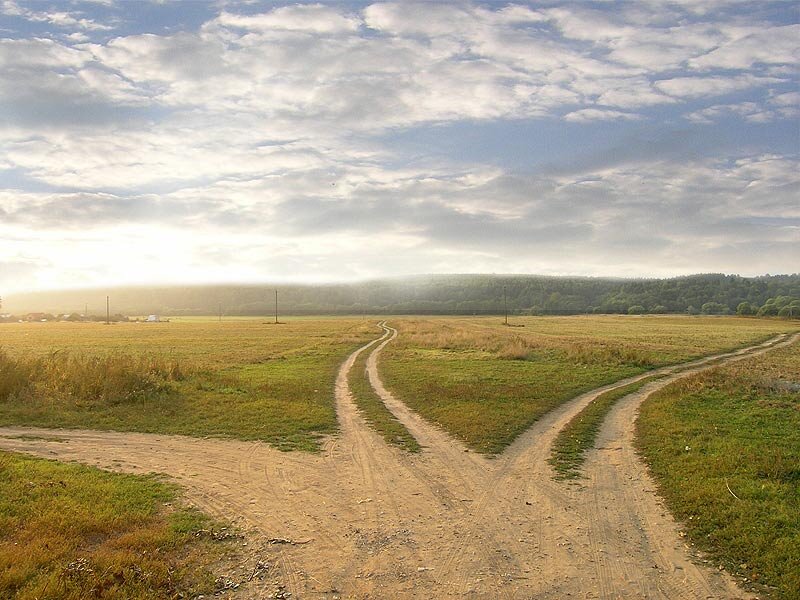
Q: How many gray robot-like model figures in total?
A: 0